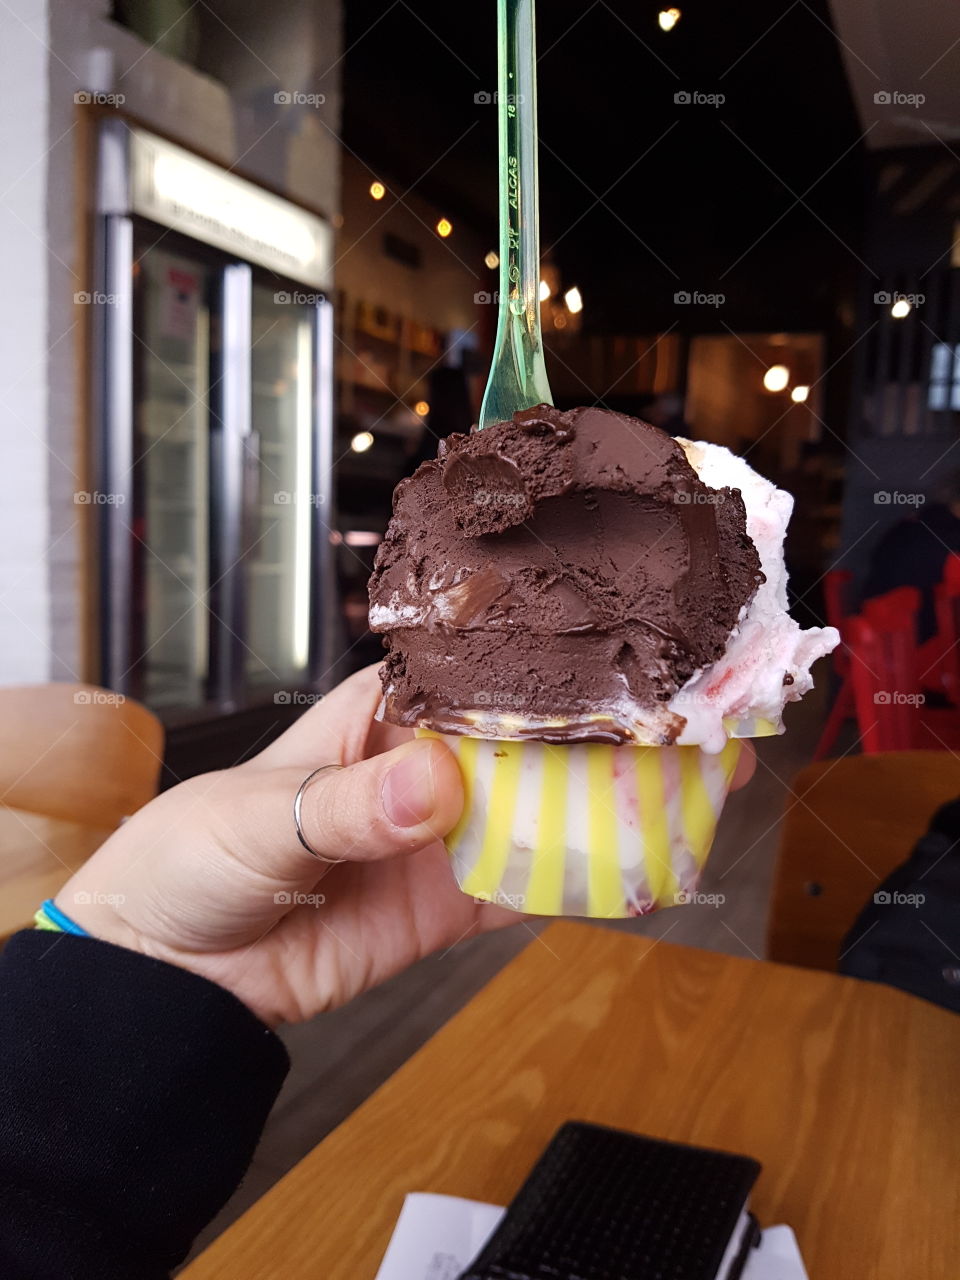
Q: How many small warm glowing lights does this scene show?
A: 11